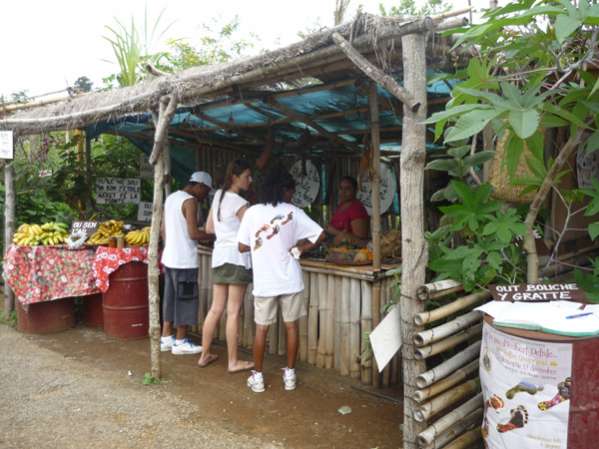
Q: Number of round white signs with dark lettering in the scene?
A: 2